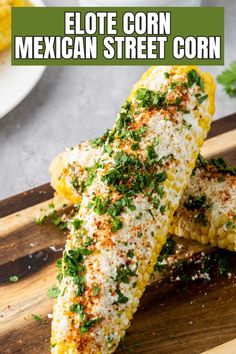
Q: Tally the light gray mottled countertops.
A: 1